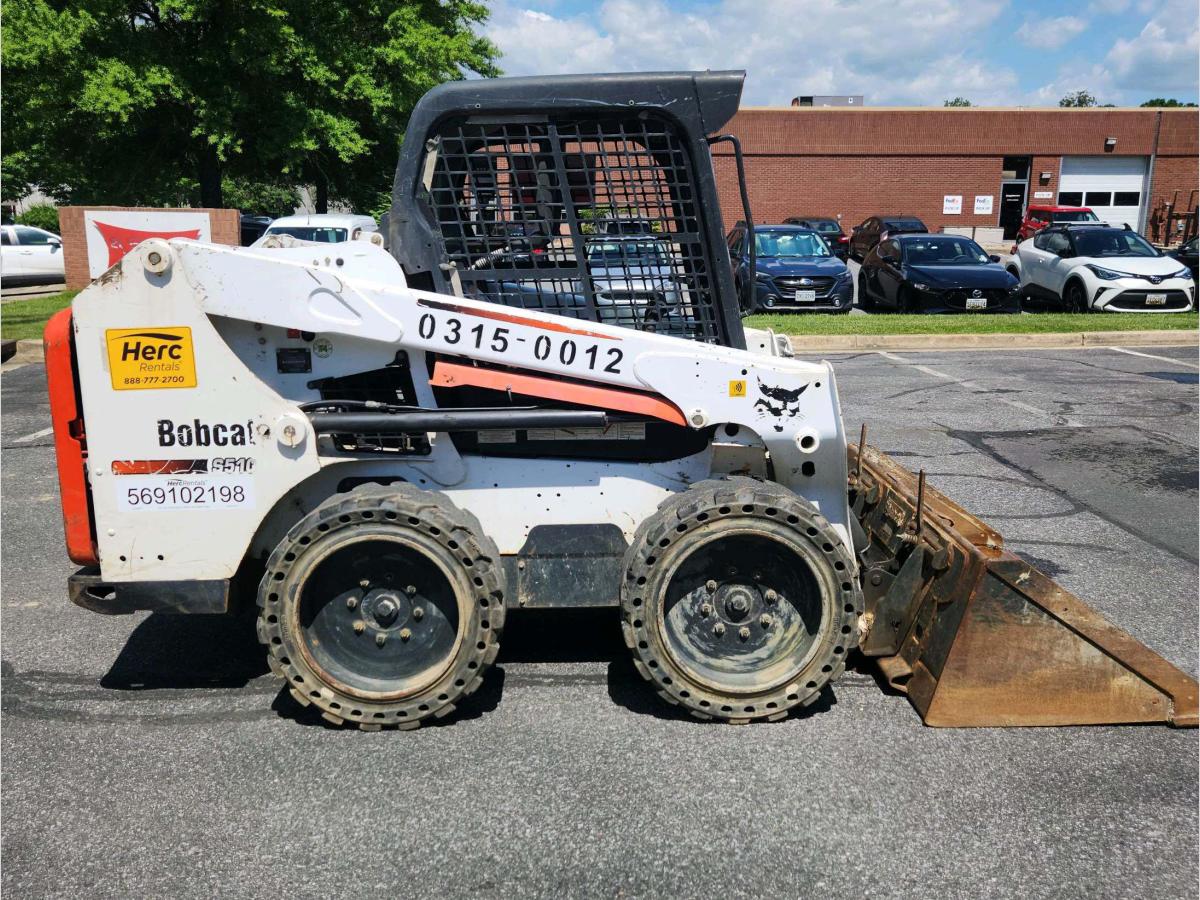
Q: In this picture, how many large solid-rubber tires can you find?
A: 2